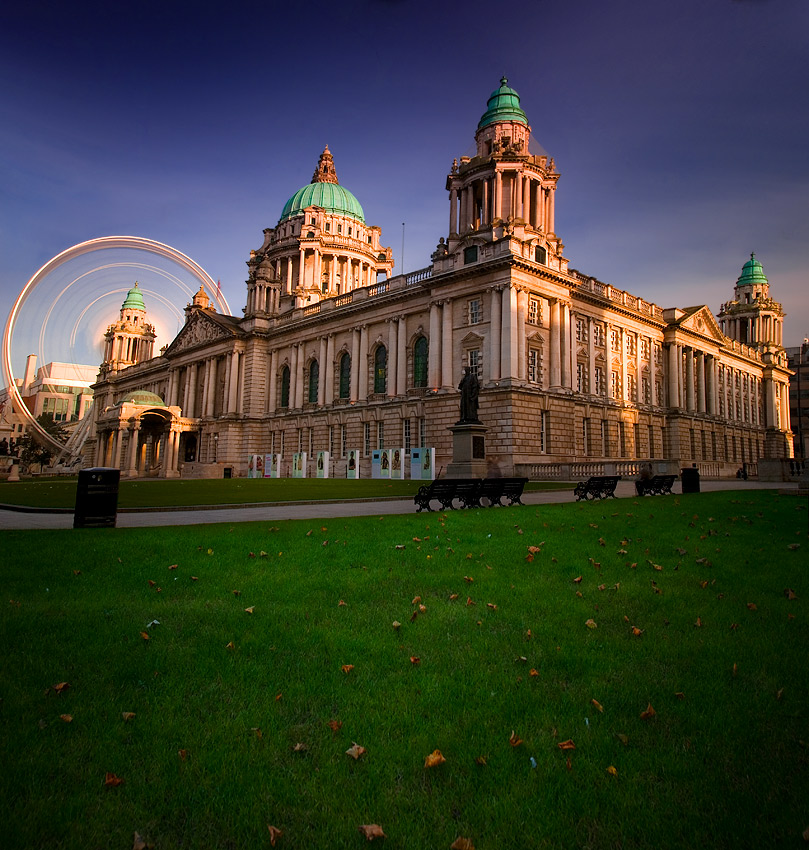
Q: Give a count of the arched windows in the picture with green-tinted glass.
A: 5